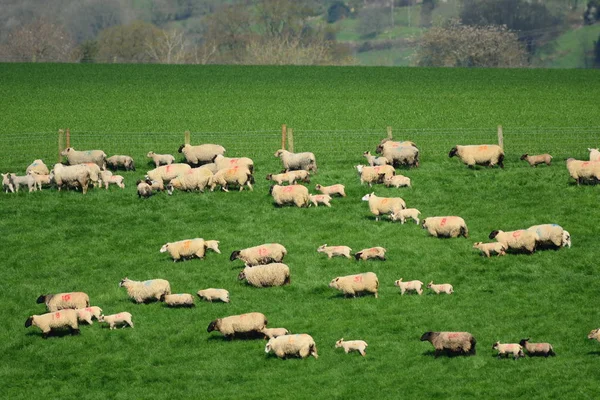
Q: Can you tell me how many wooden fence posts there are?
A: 7